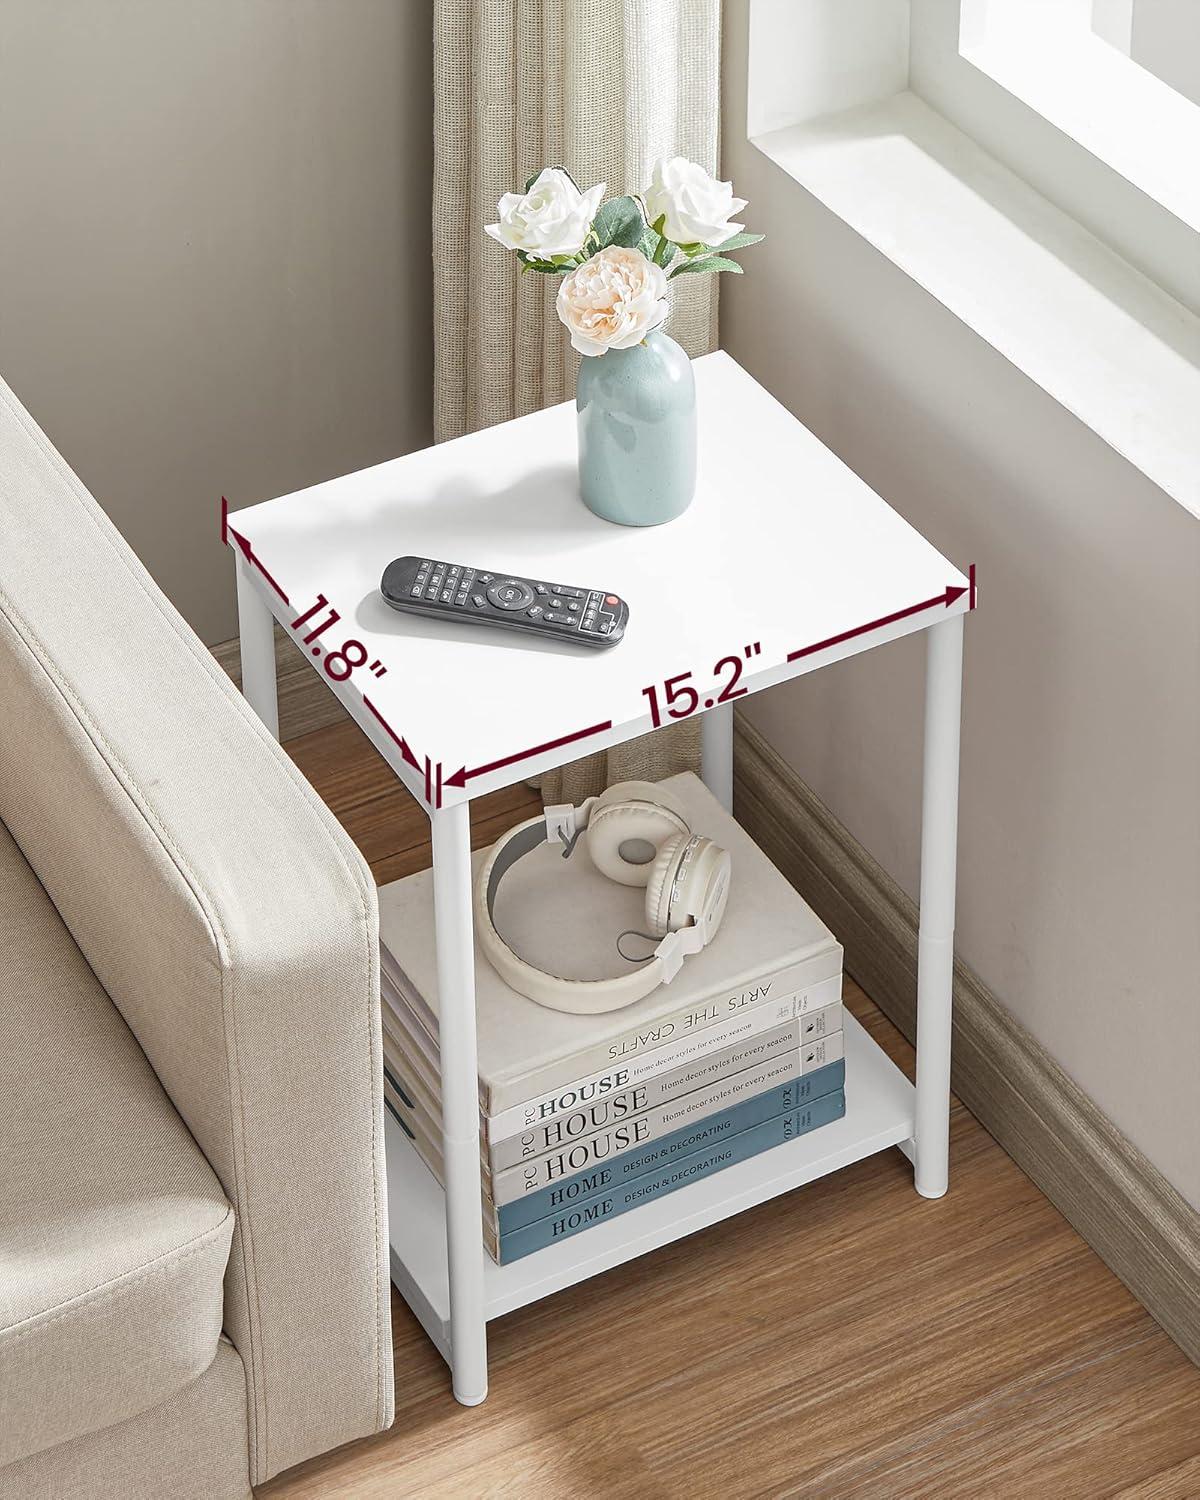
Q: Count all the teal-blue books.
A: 2